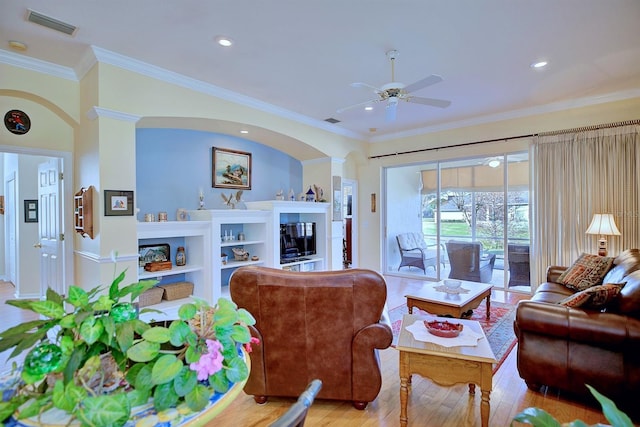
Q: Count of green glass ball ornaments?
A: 2